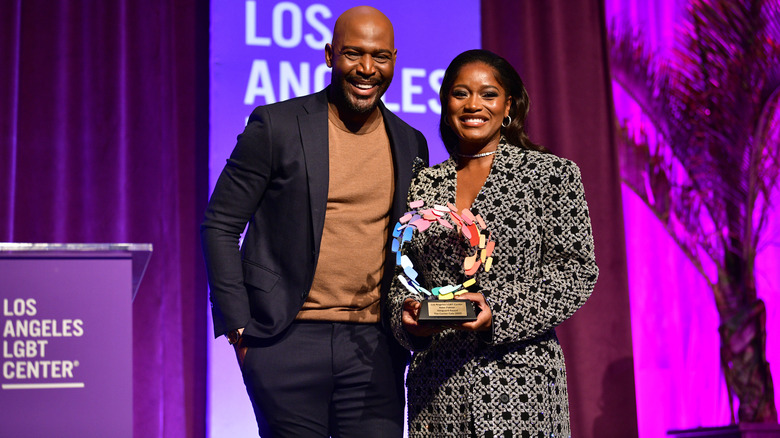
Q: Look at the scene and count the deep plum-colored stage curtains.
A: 2